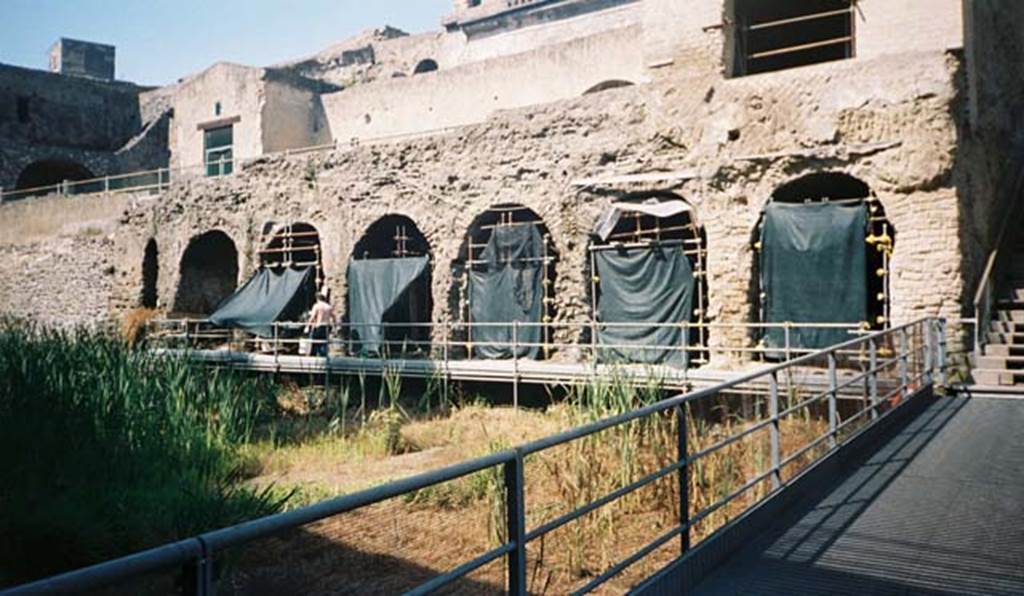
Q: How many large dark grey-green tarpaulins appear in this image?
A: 5